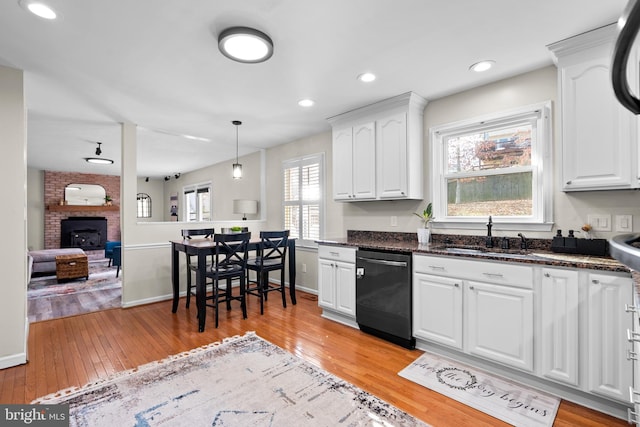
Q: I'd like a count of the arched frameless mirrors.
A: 1